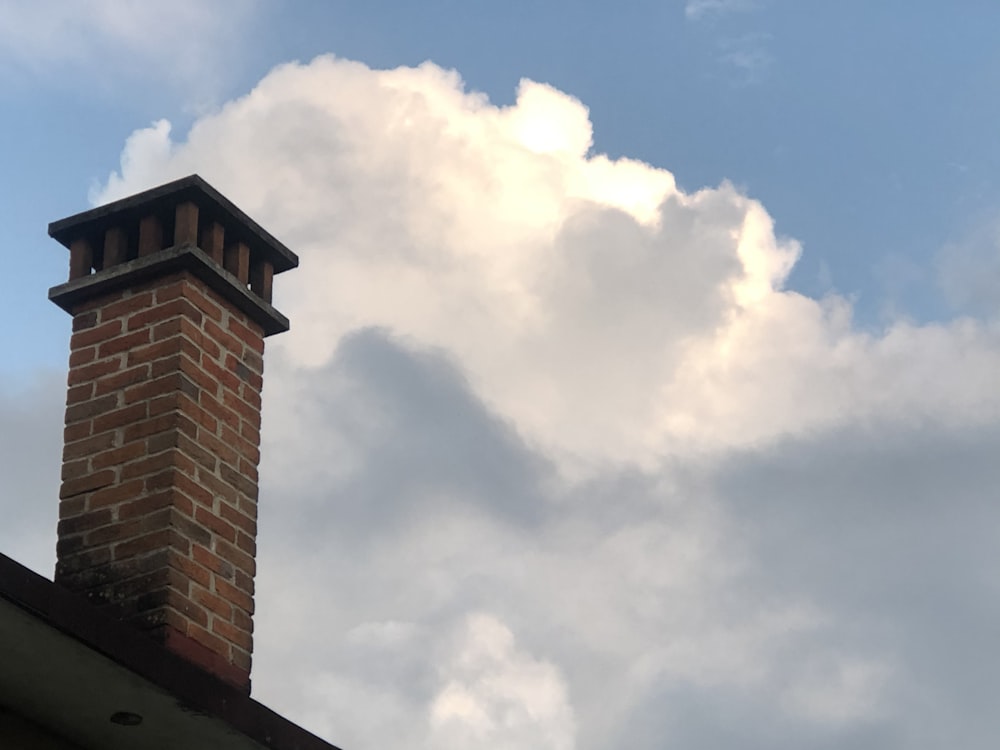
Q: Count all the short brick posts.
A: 7